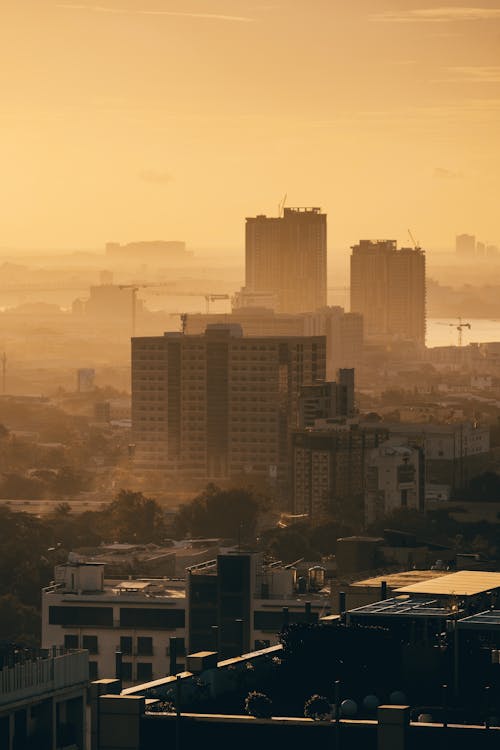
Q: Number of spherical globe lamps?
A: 3